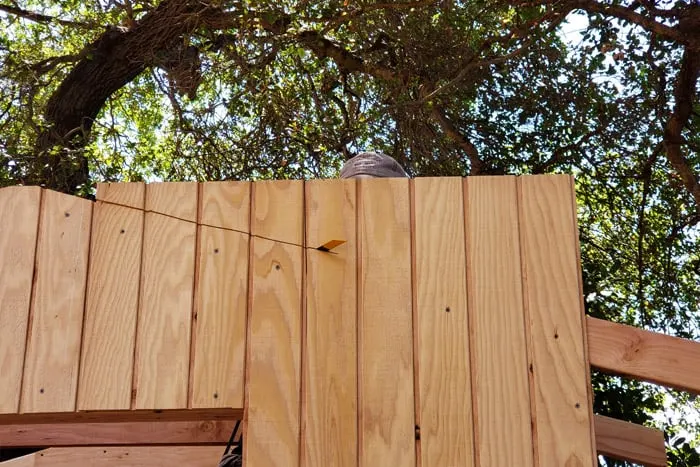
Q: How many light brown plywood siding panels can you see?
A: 11